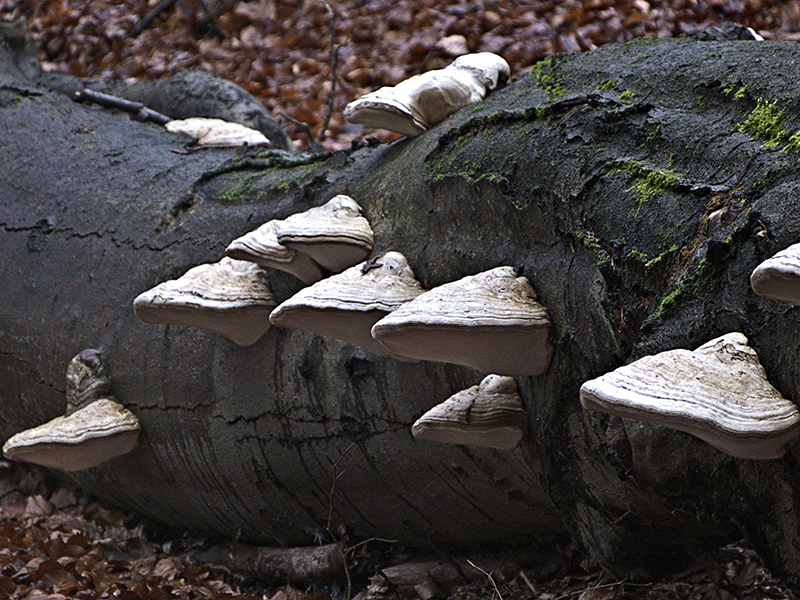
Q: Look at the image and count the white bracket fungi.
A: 11